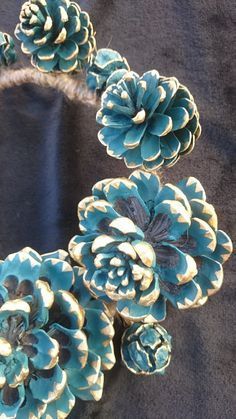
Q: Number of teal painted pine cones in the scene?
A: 7